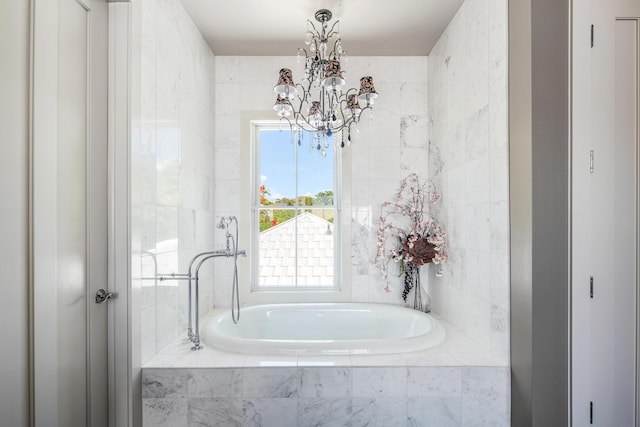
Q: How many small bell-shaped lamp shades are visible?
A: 6